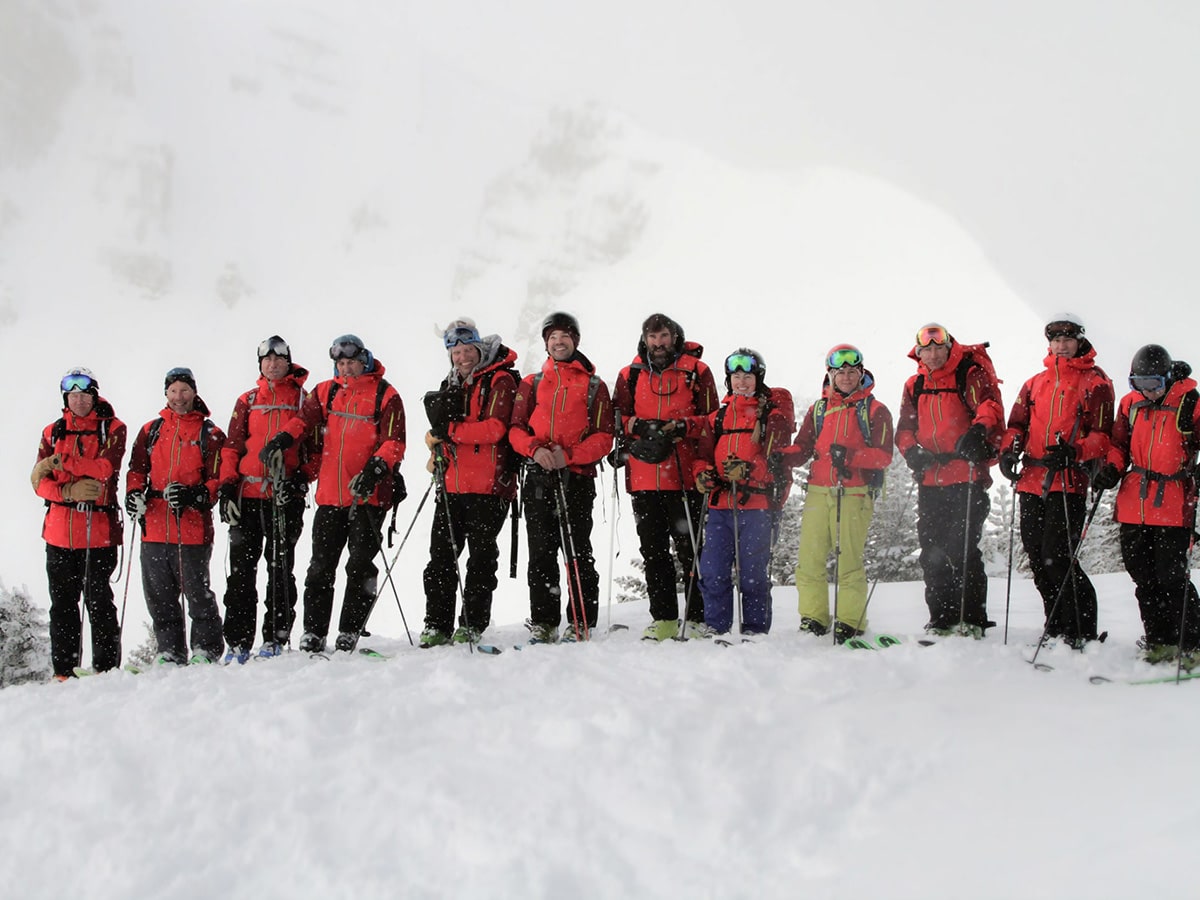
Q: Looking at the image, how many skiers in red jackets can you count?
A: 12